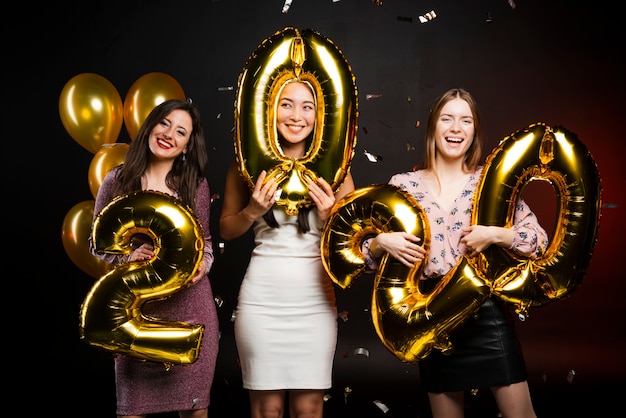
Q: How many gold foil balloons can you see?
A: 4